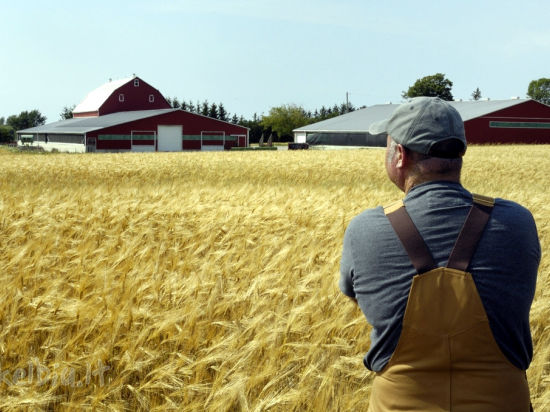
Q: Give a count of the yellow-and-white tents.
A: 0